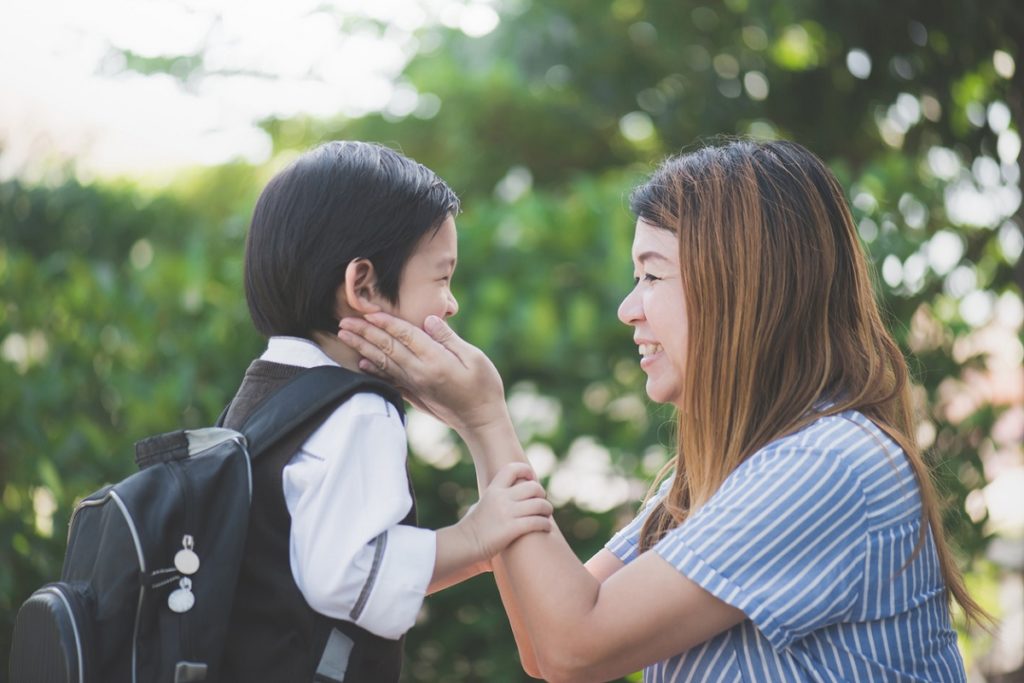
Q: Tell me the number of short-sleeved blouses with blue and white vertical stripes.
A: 1